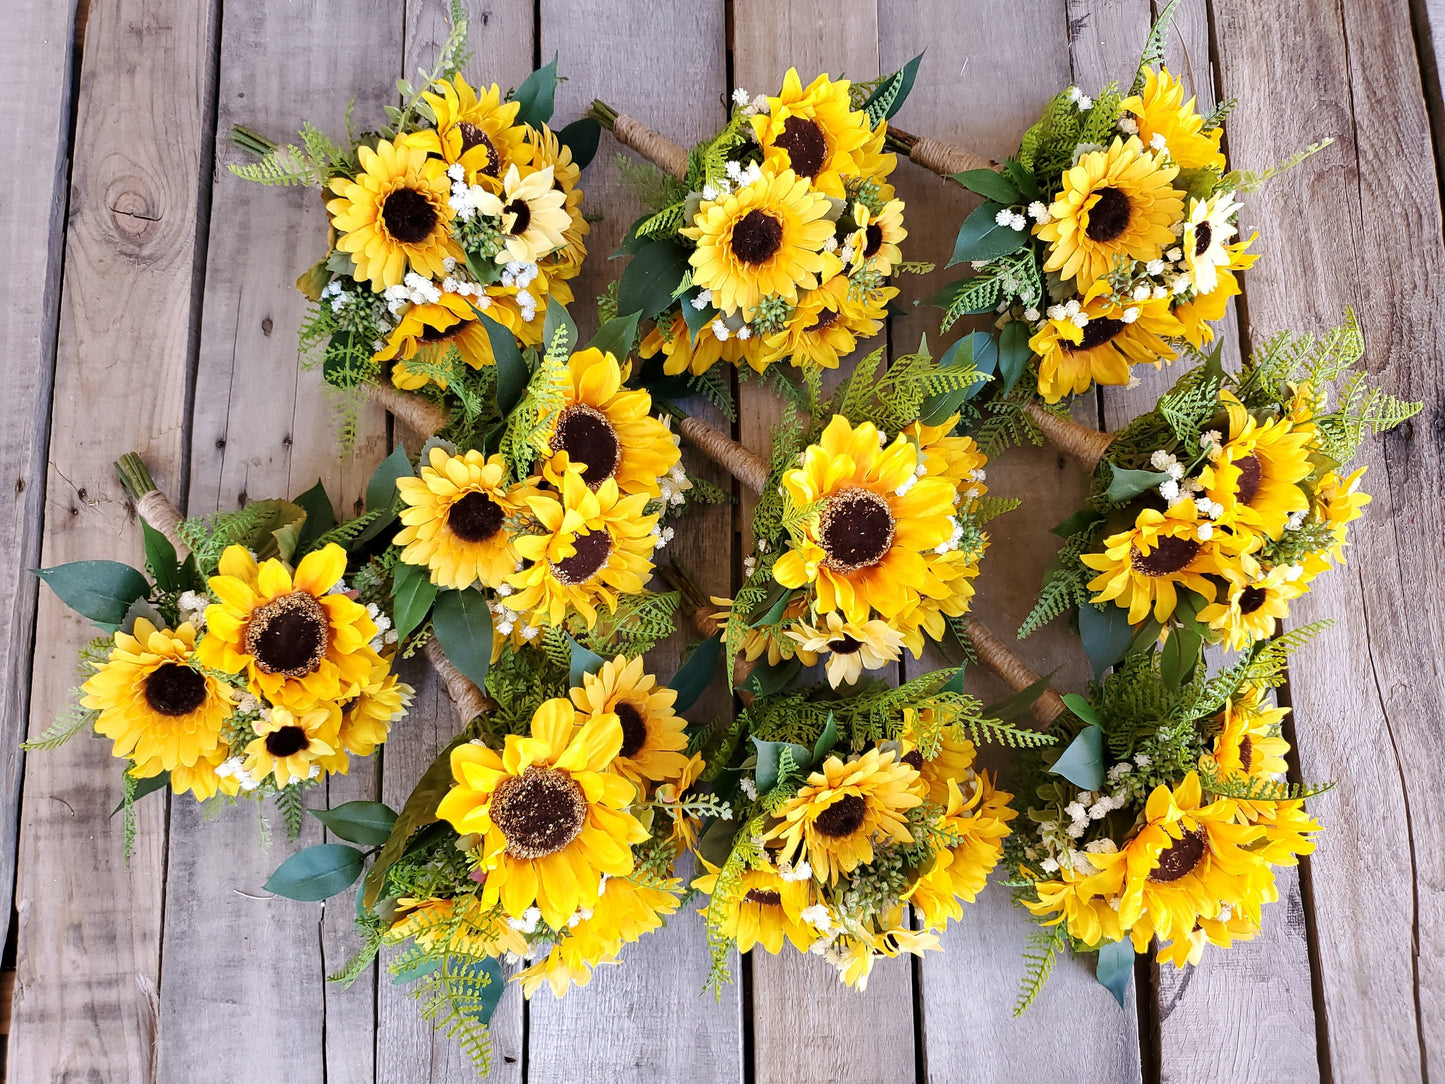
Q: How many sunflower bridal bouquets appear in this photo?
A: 10